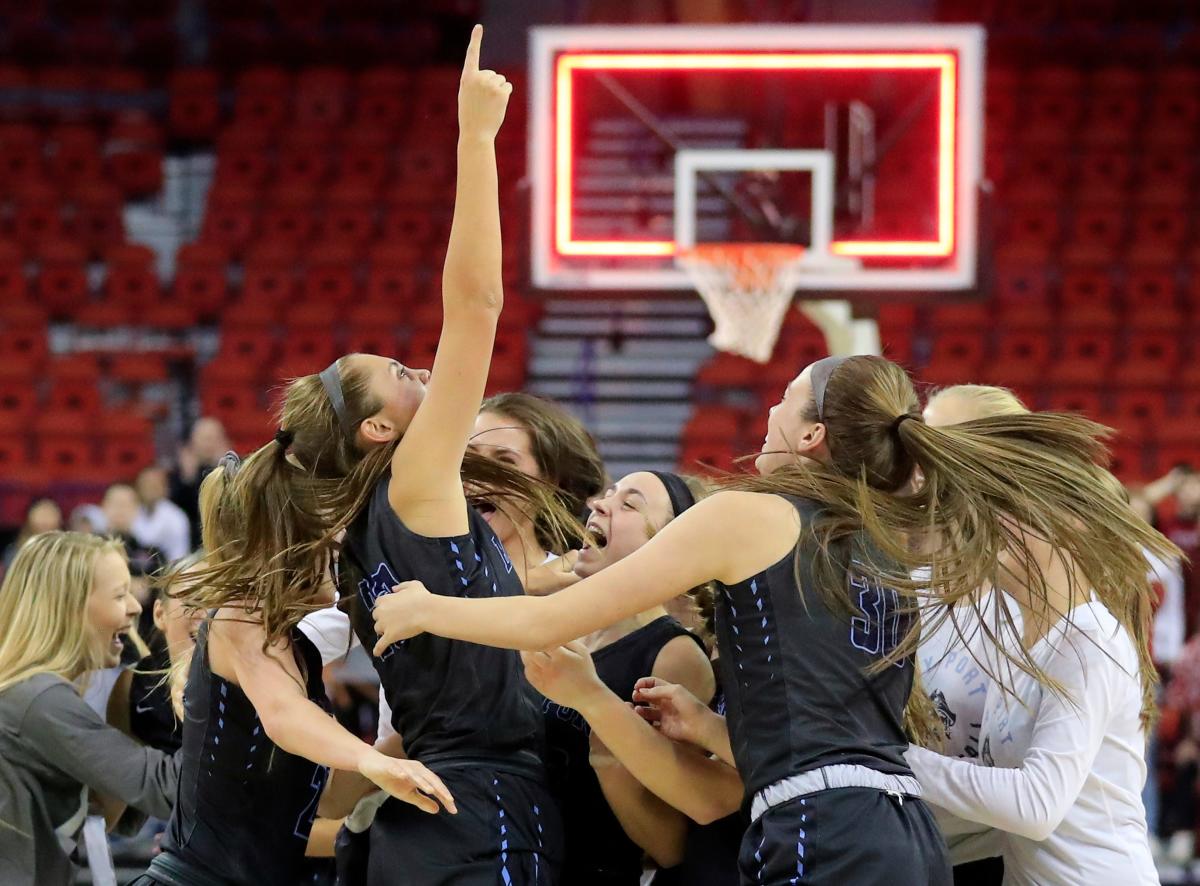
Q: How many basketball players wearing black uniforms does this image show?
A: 4